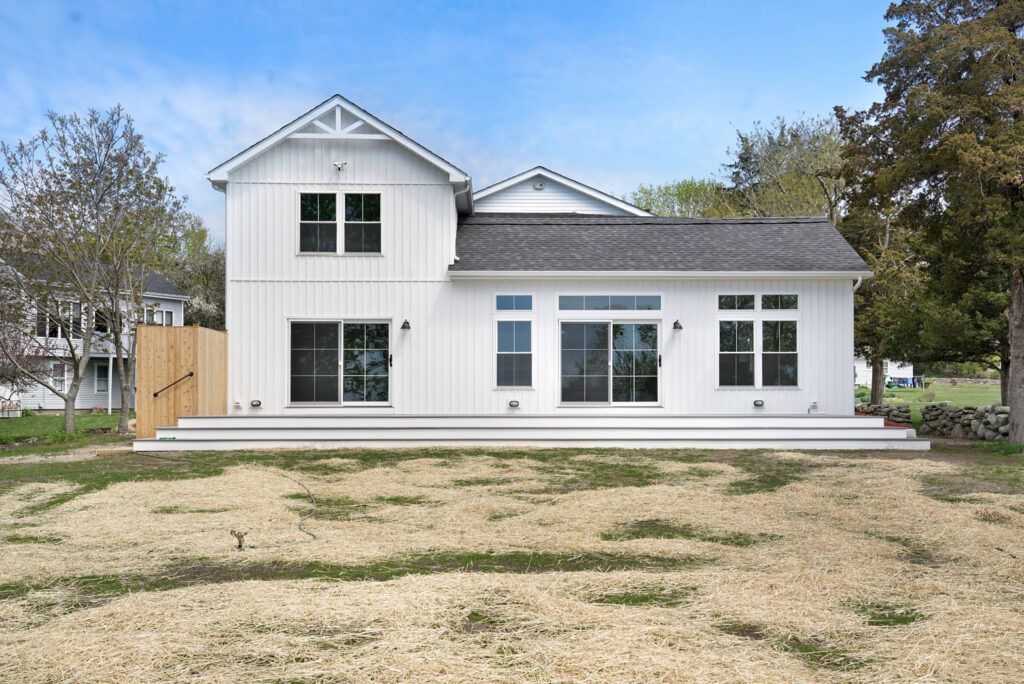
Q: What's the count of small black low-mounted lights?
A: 3